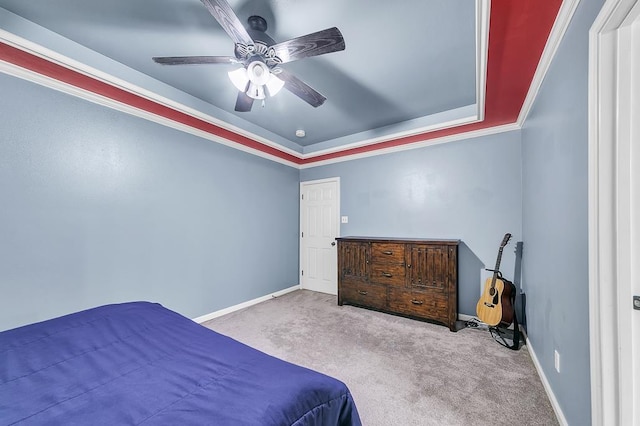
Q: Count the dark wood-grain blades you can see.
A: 5